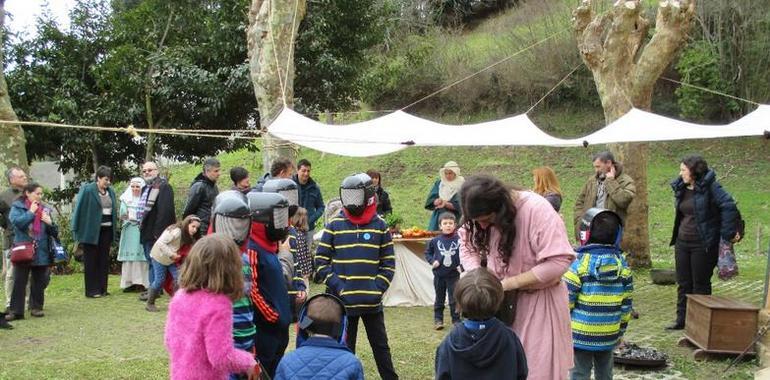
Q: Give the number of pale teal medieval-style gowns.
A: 1